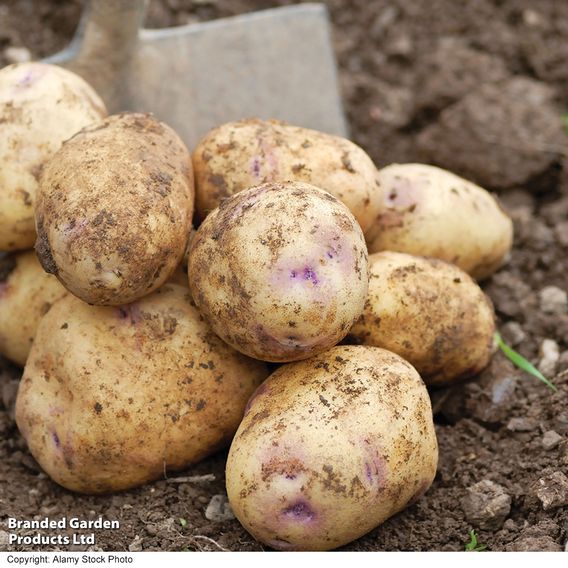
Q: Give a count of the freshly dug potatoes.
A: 9